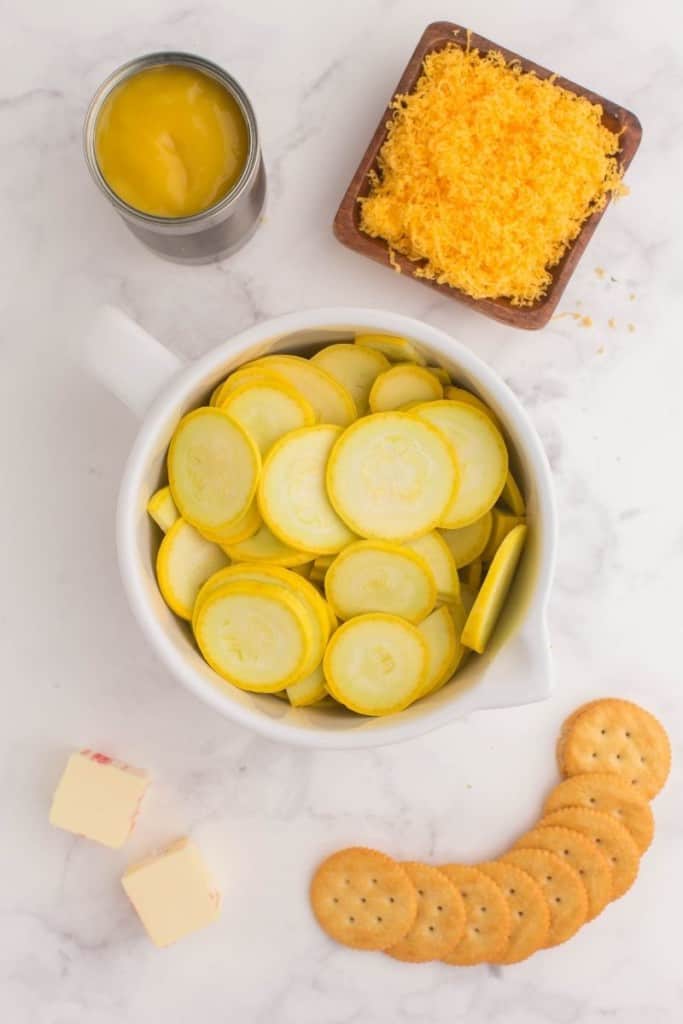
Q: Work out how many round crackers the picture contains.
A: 9